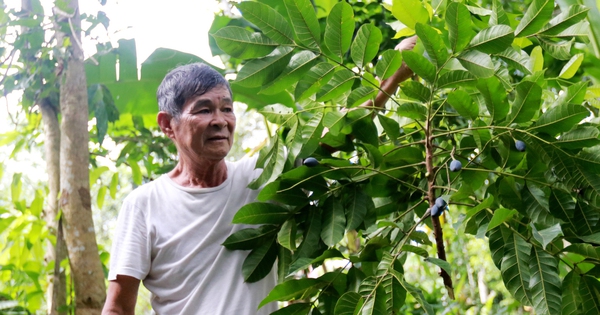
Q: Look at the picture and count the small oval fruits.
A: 5